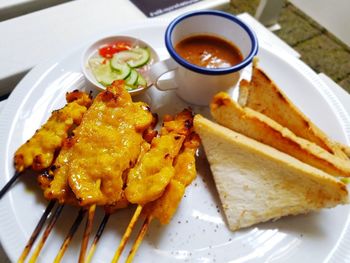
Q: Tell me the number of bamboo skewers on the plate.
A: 8